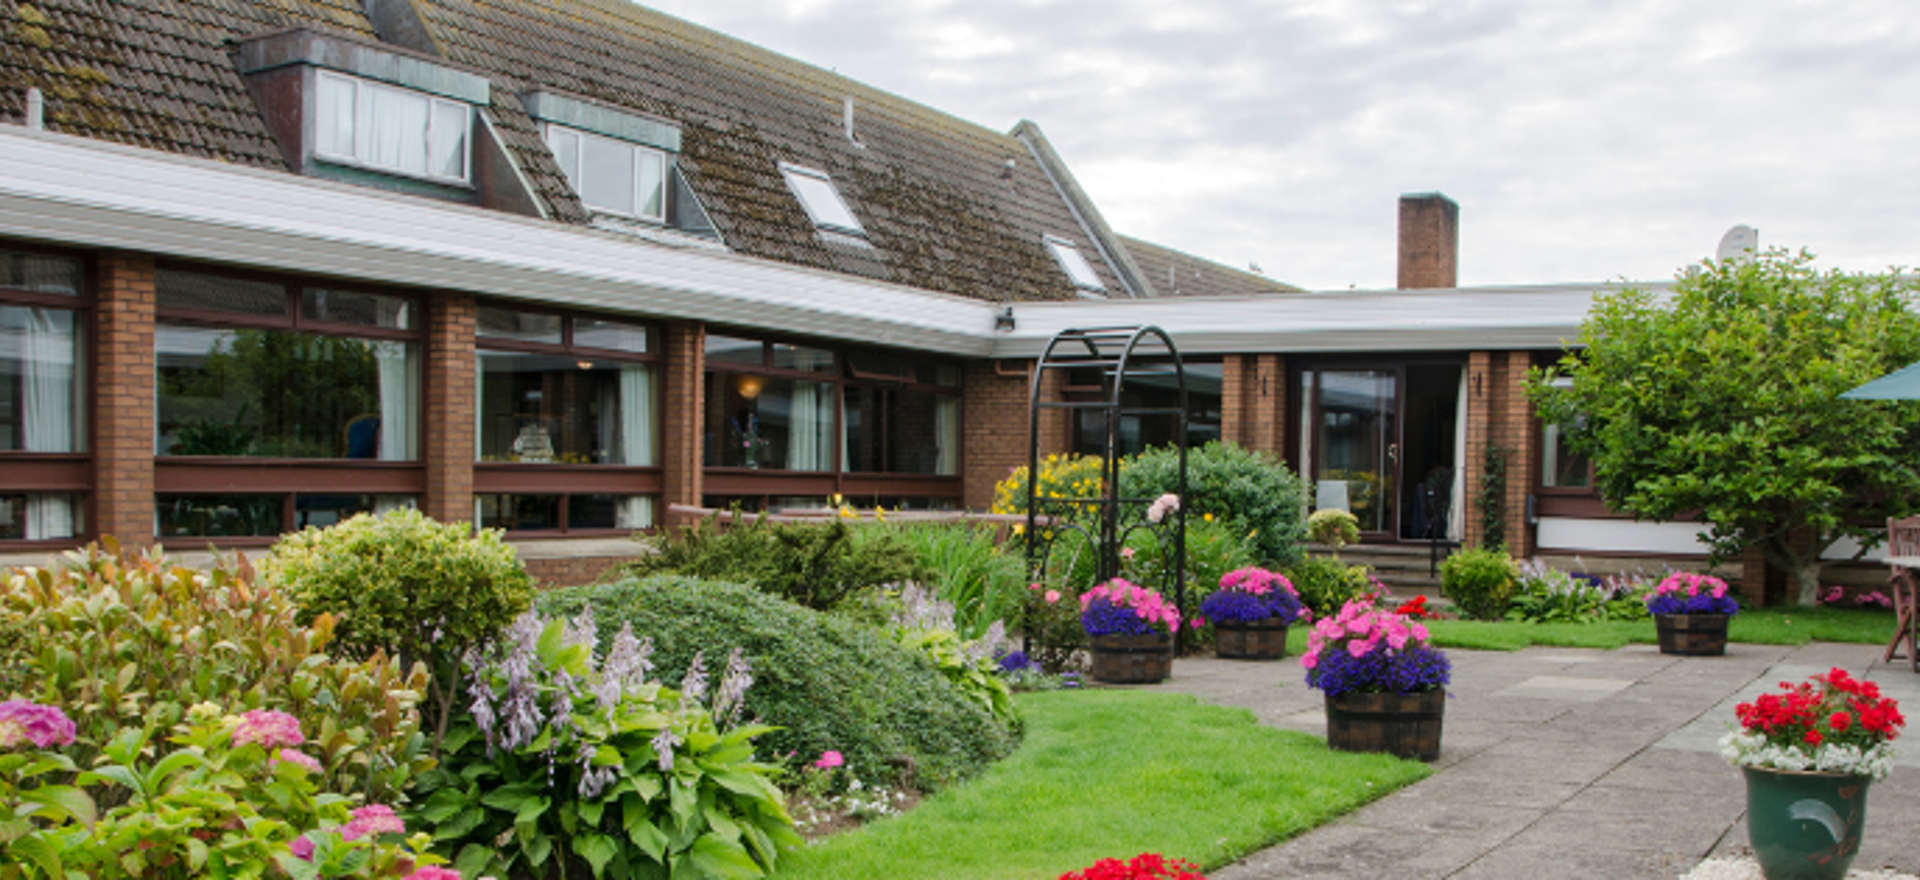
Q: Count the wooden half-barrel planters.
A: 4